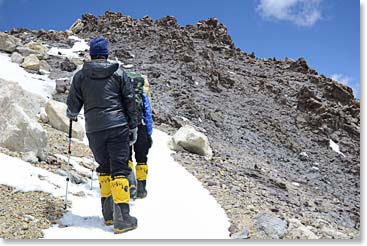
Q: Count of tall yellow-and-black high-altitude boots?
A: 4